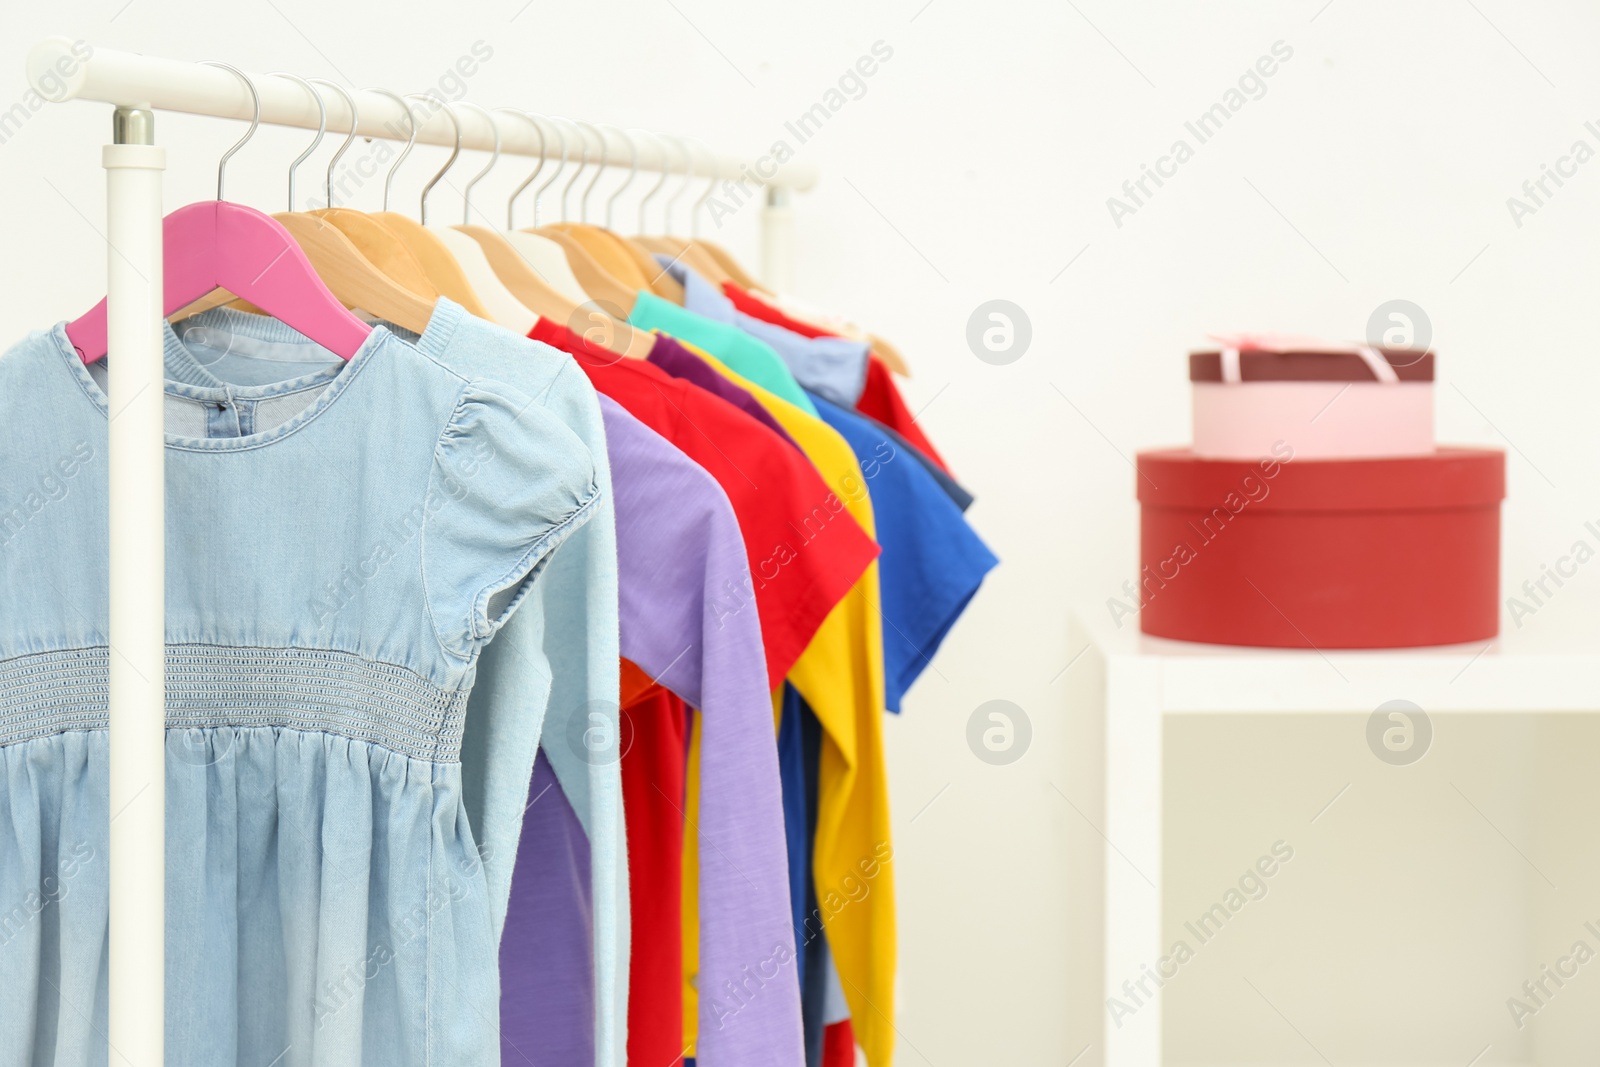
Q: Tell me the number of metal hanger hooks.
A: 14